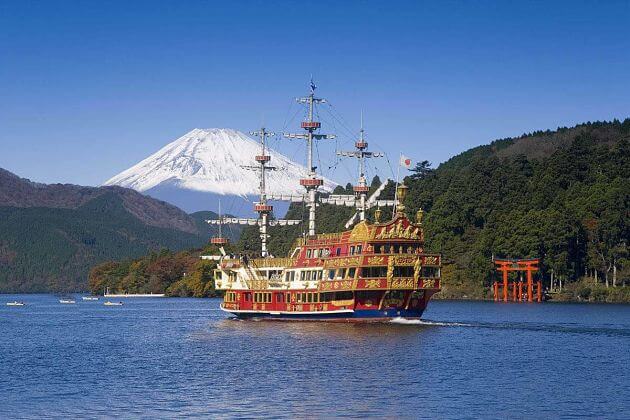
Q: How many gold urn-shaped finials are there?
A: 3